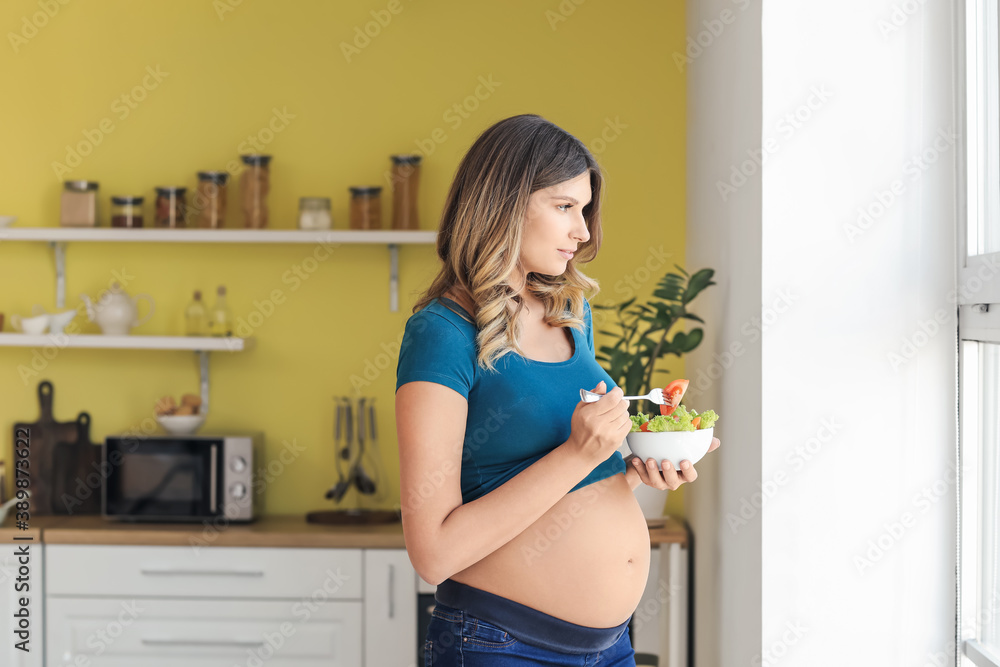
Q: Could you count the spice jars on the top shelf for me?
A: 8